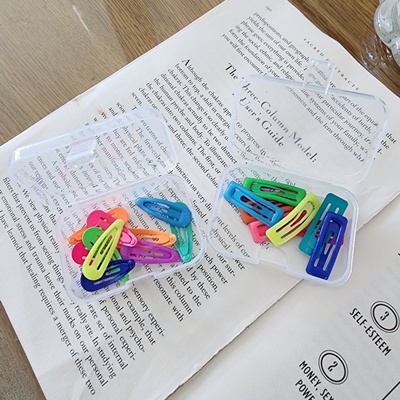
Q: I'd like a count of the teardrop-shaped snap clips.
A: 10